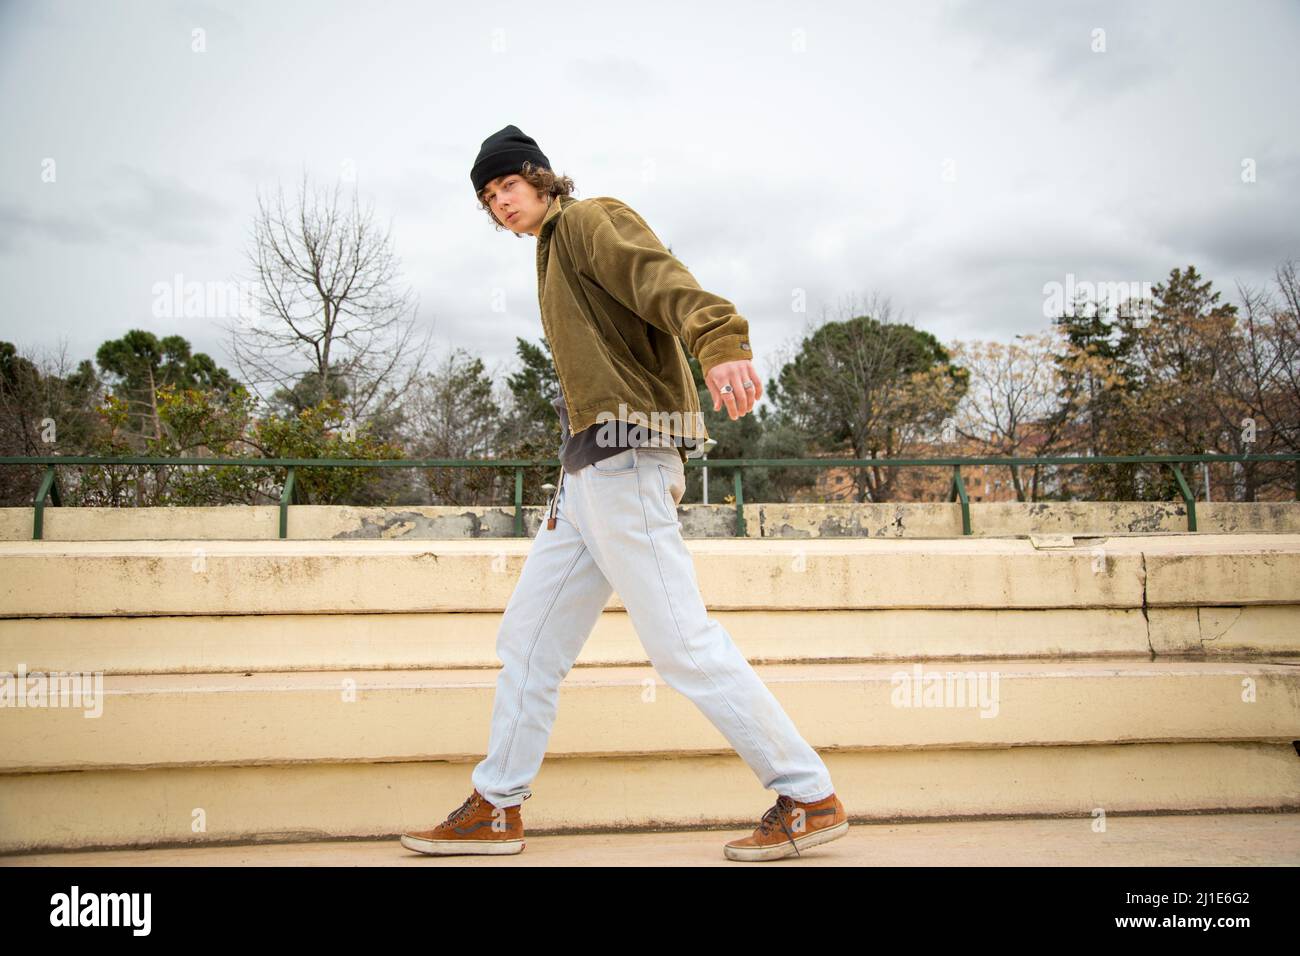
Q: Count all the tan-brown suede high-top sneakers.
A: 2